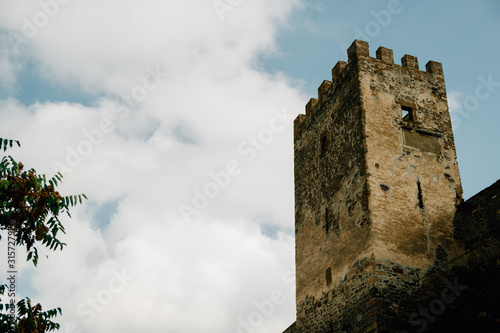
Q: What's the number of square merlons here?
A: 8